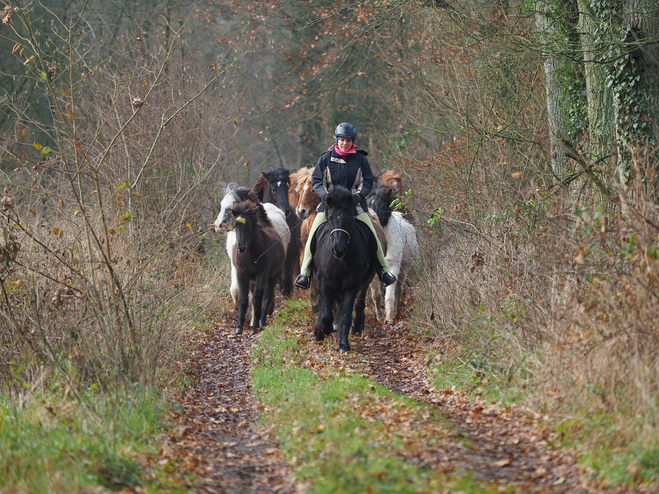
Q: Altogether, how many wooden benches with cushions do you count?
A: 0